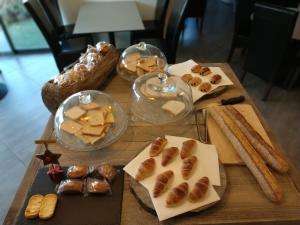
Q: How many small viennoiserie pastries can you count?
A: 14